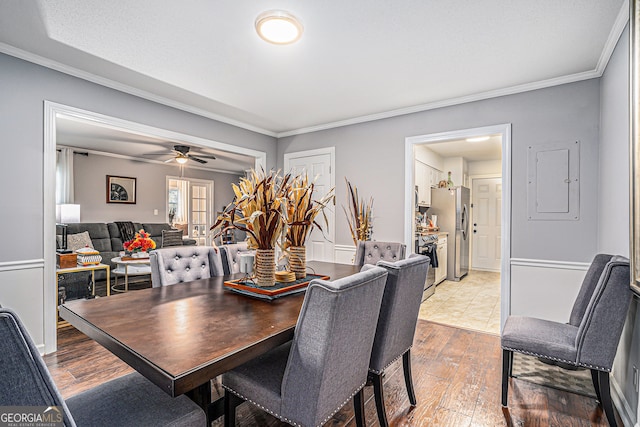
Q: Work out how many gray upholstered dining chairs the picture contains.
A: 7